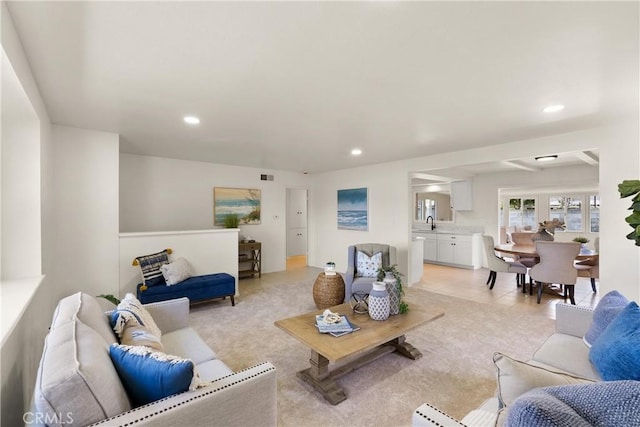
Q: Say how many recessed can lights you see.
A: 3